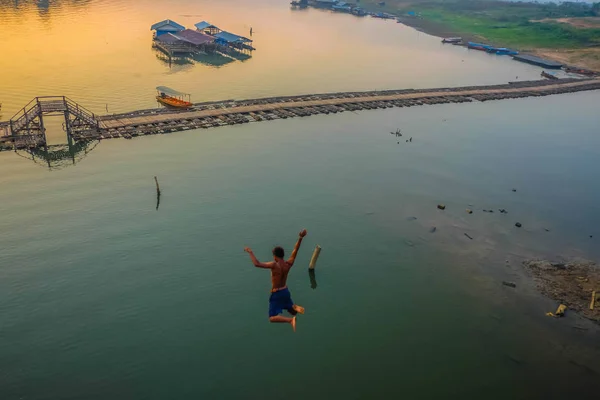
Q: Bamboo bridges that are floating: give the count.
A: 1